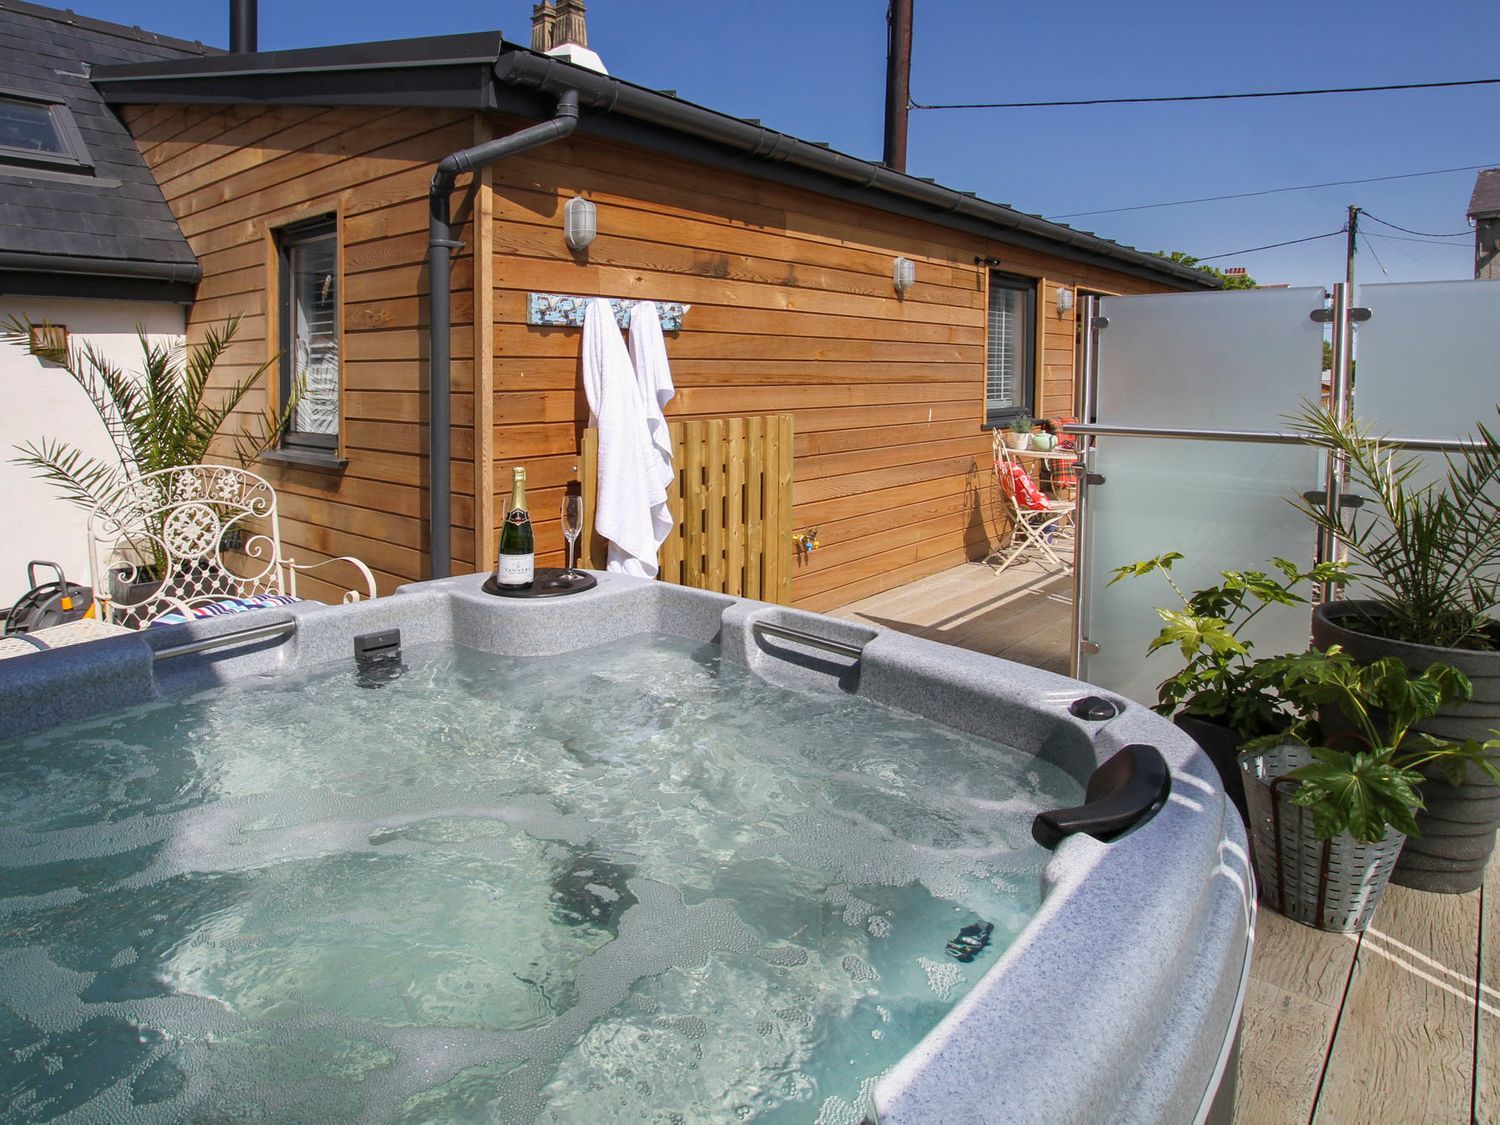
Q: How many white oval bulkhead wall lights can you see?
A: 3